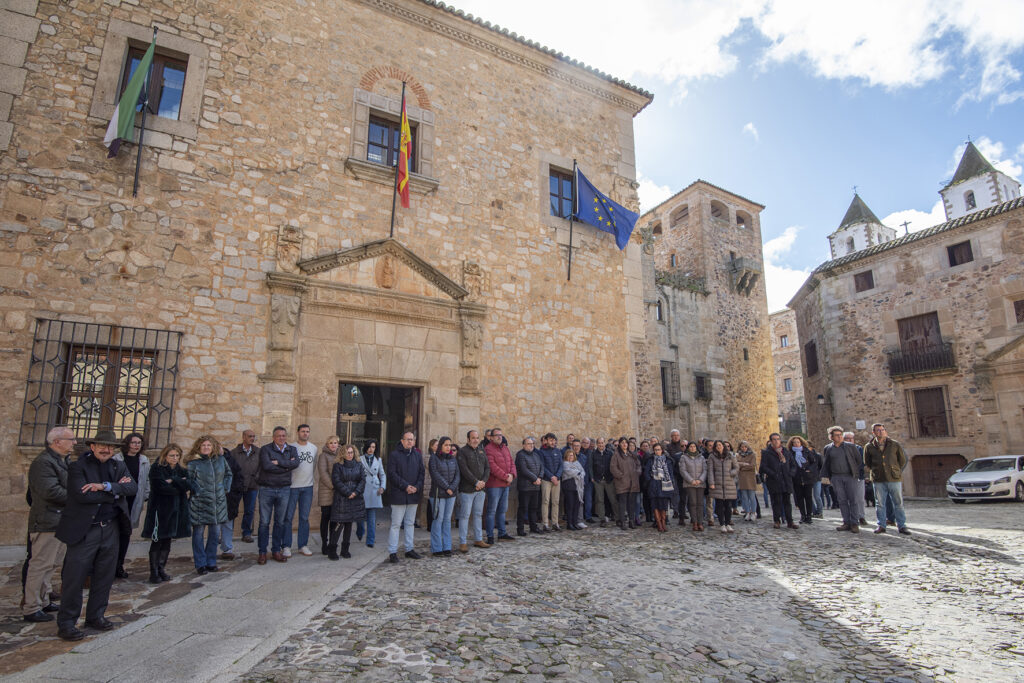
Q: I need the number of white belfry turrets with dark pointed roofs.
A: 2